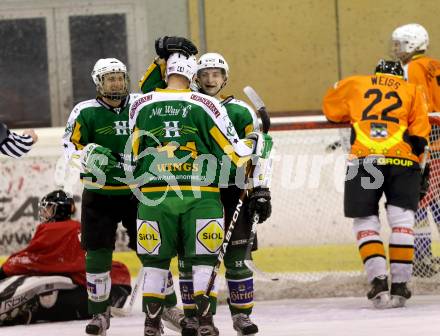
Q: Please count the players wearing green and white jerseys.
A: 3